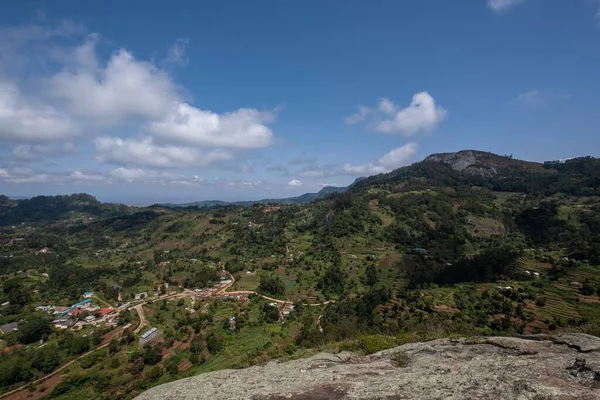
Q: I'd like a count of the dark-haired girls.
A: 0